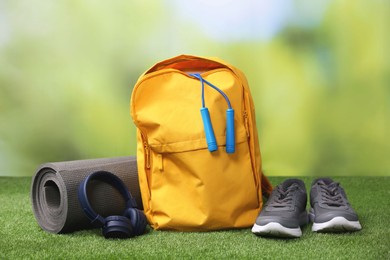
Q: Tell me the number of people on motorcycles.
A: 0